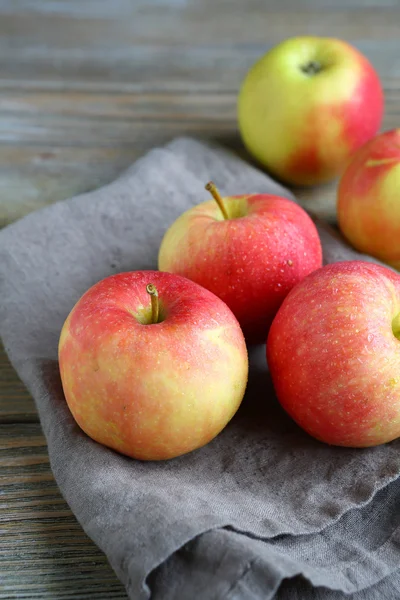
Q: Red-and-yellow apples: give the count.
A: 5